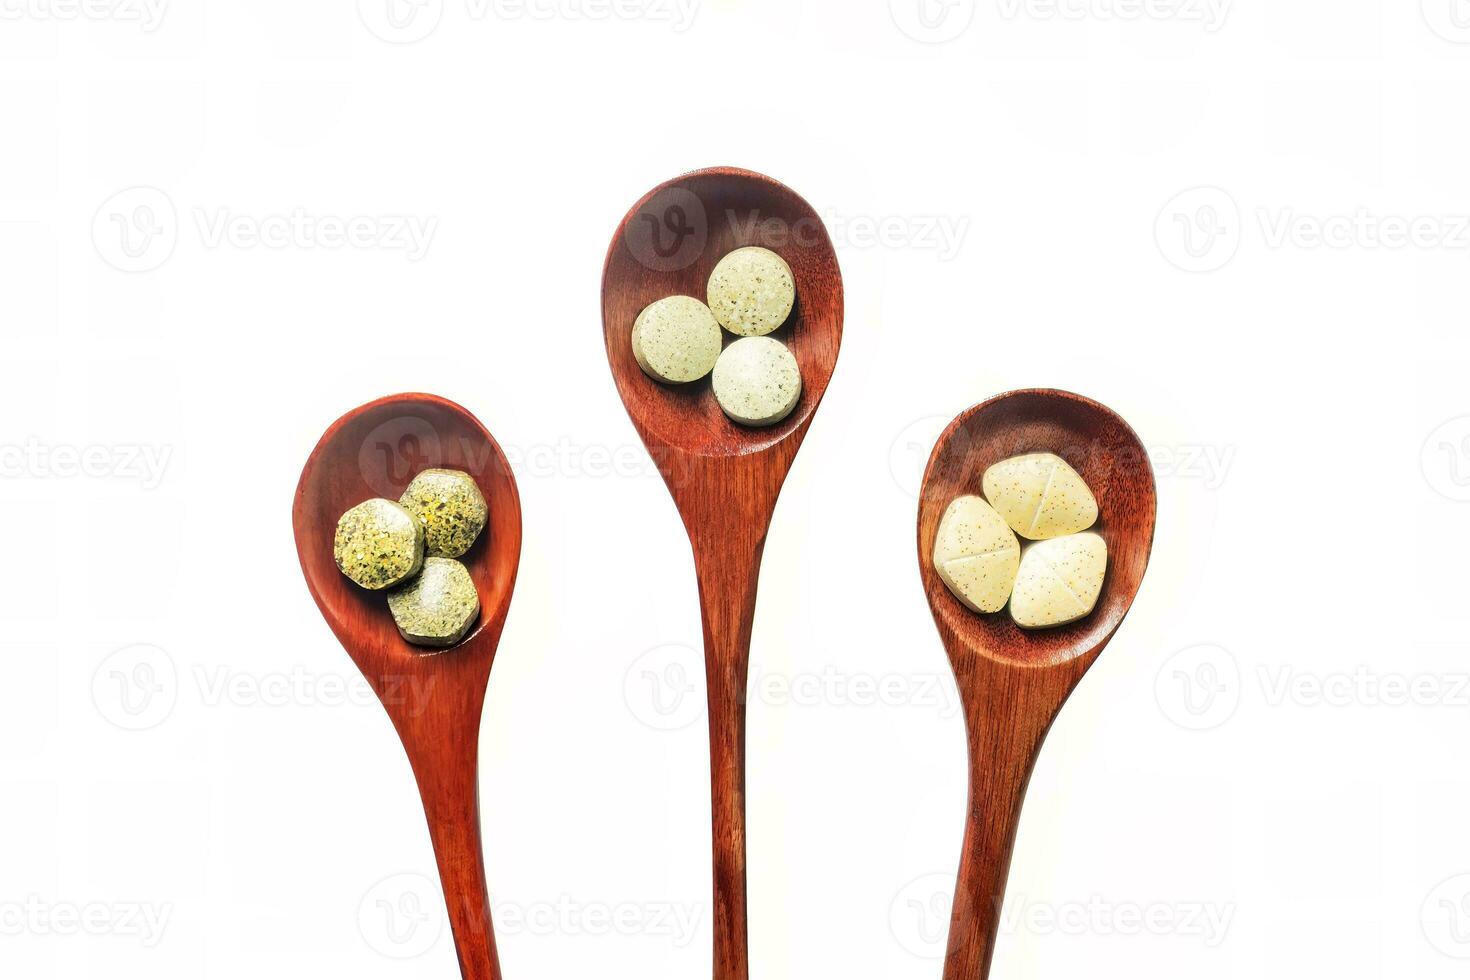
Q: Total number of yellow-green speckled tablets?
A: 3